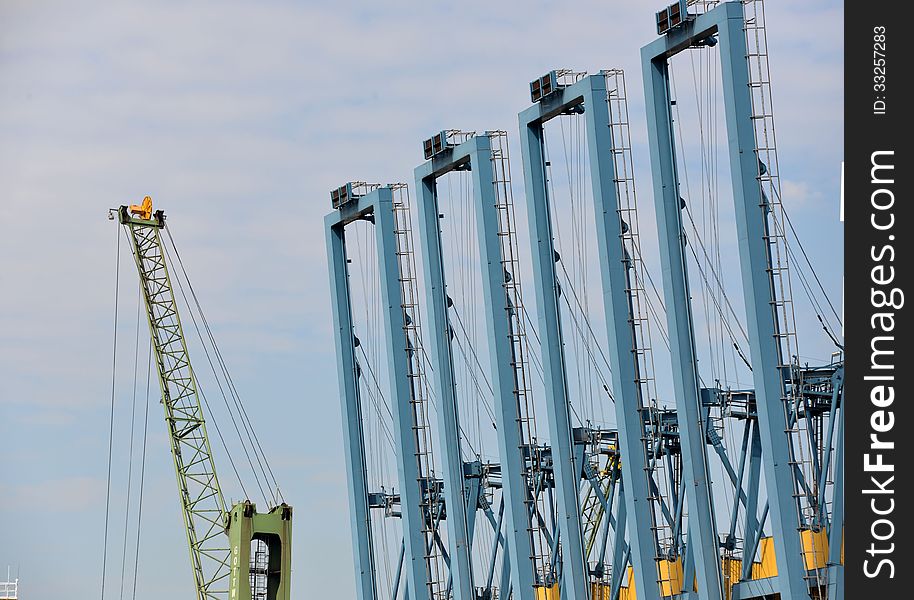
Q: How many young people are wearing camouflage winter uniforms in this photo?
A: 0